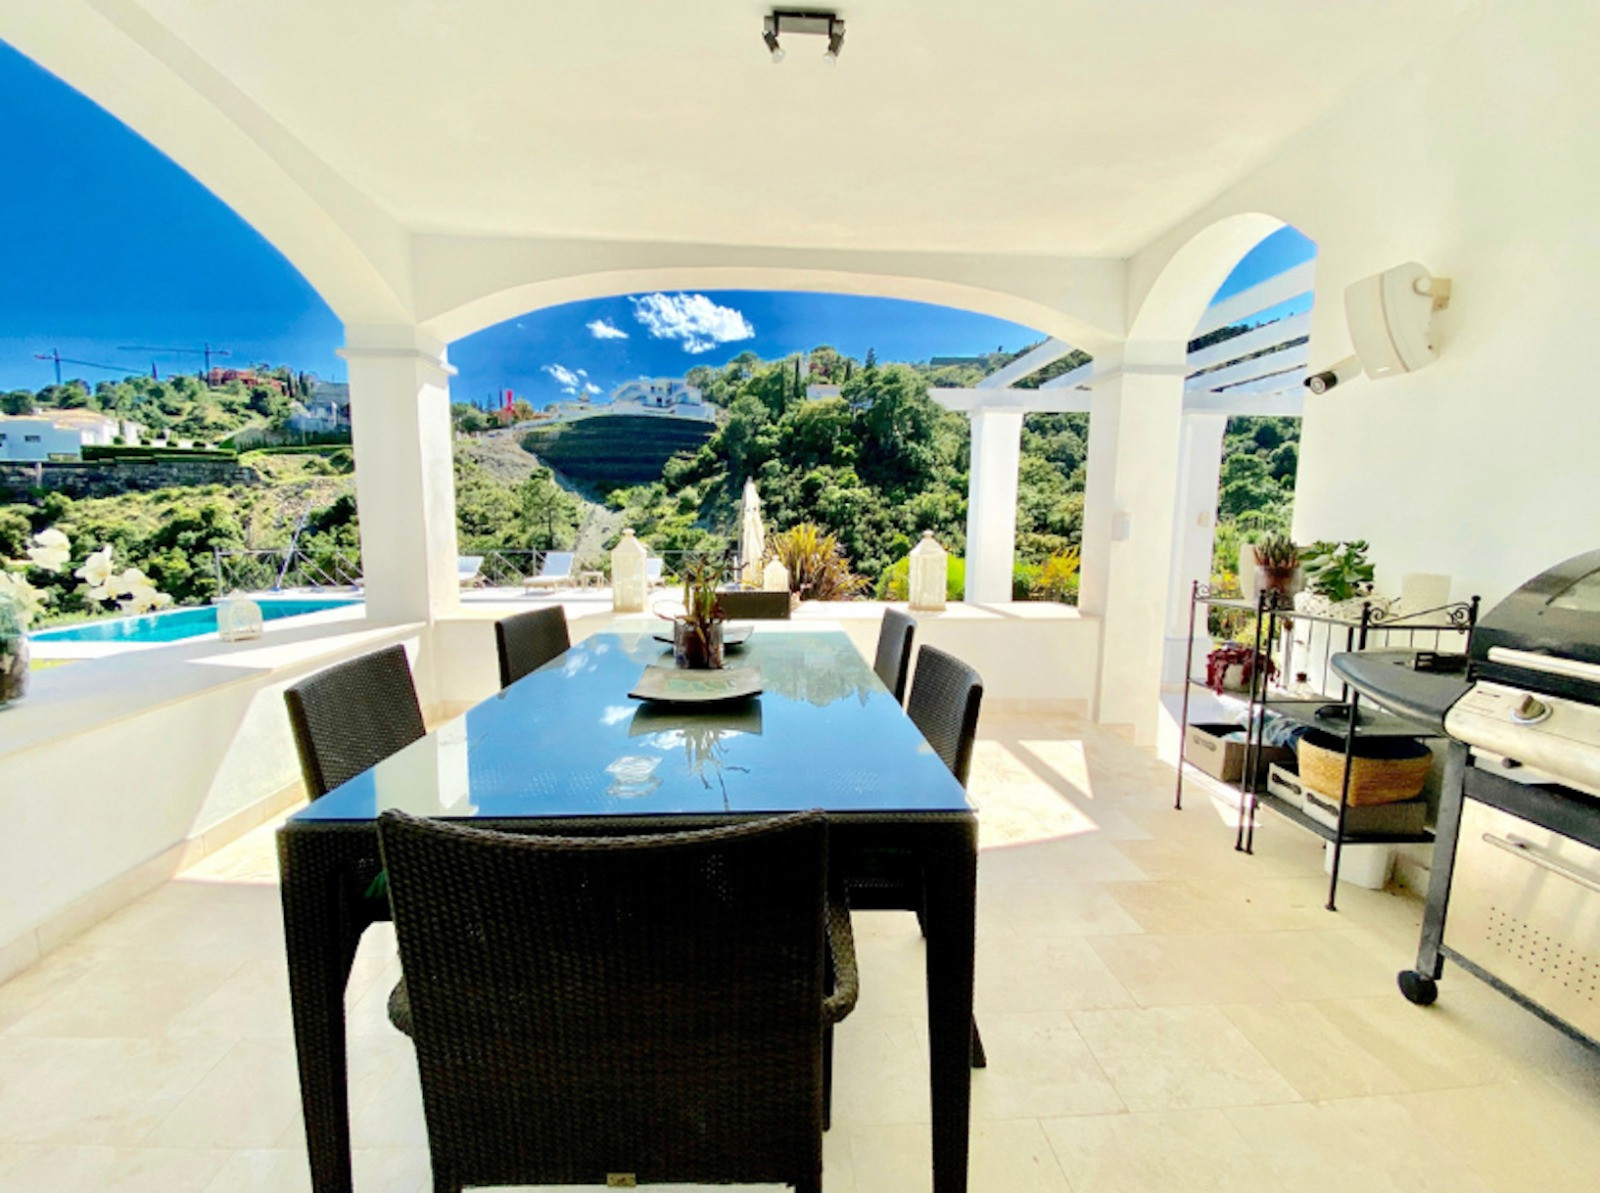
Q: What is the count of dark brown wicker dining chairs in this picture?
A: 6